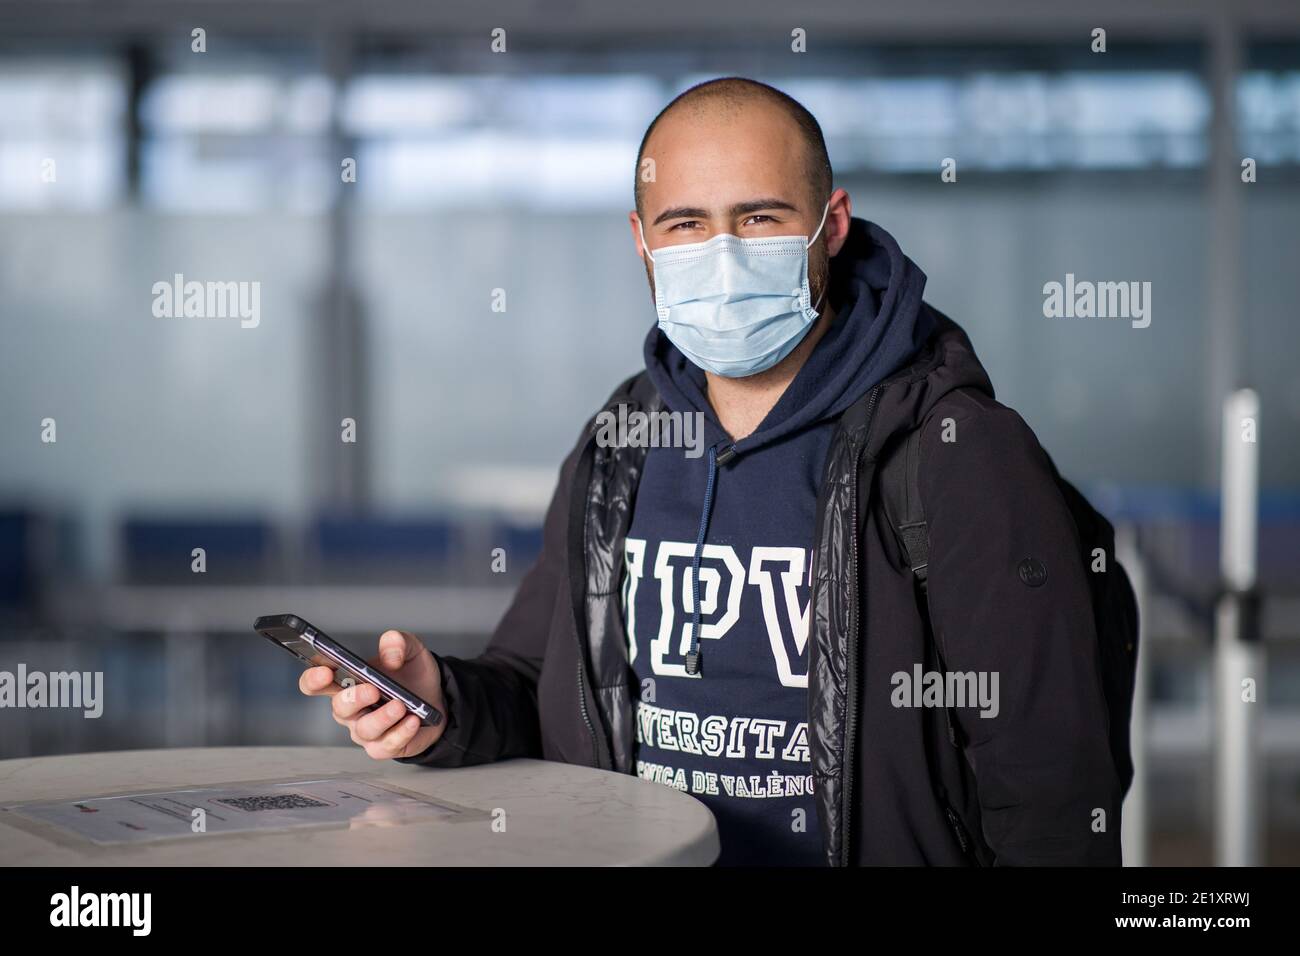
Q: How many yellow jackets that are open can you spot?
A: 0